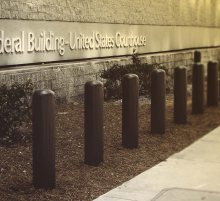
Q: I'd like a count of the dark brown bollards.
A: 8